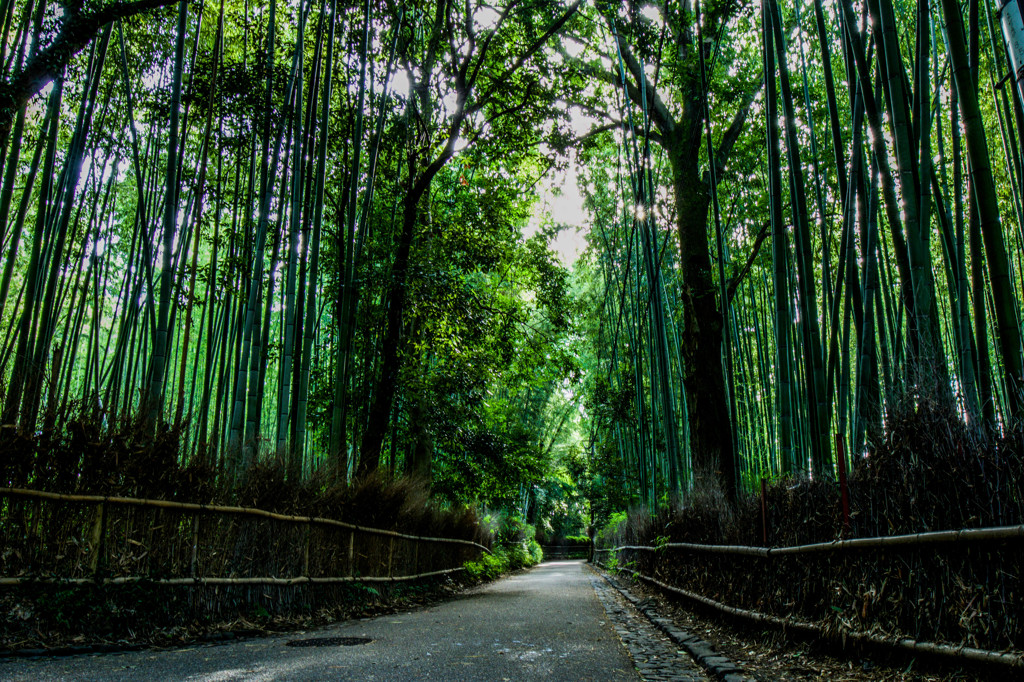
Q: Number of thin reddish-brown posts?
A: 2